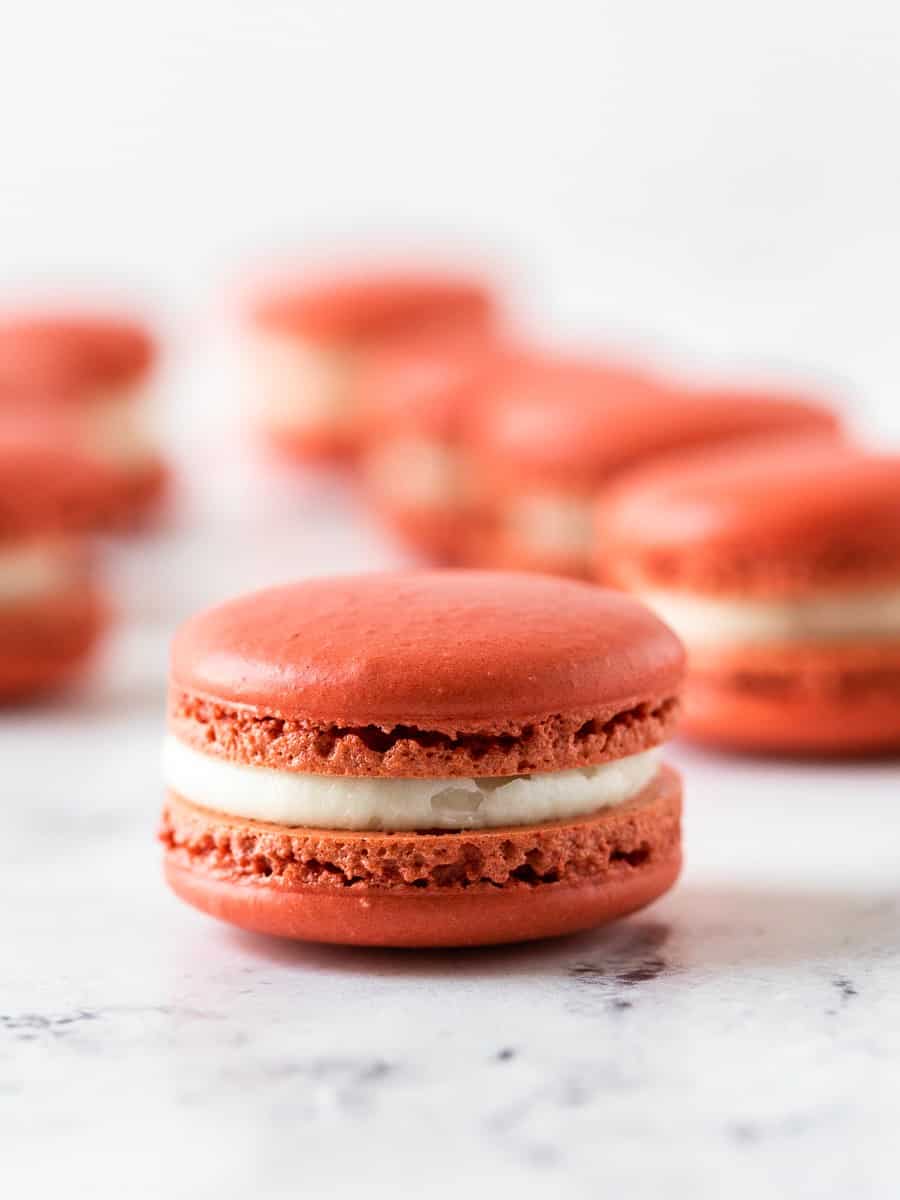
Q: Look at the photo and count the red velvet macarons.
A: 7